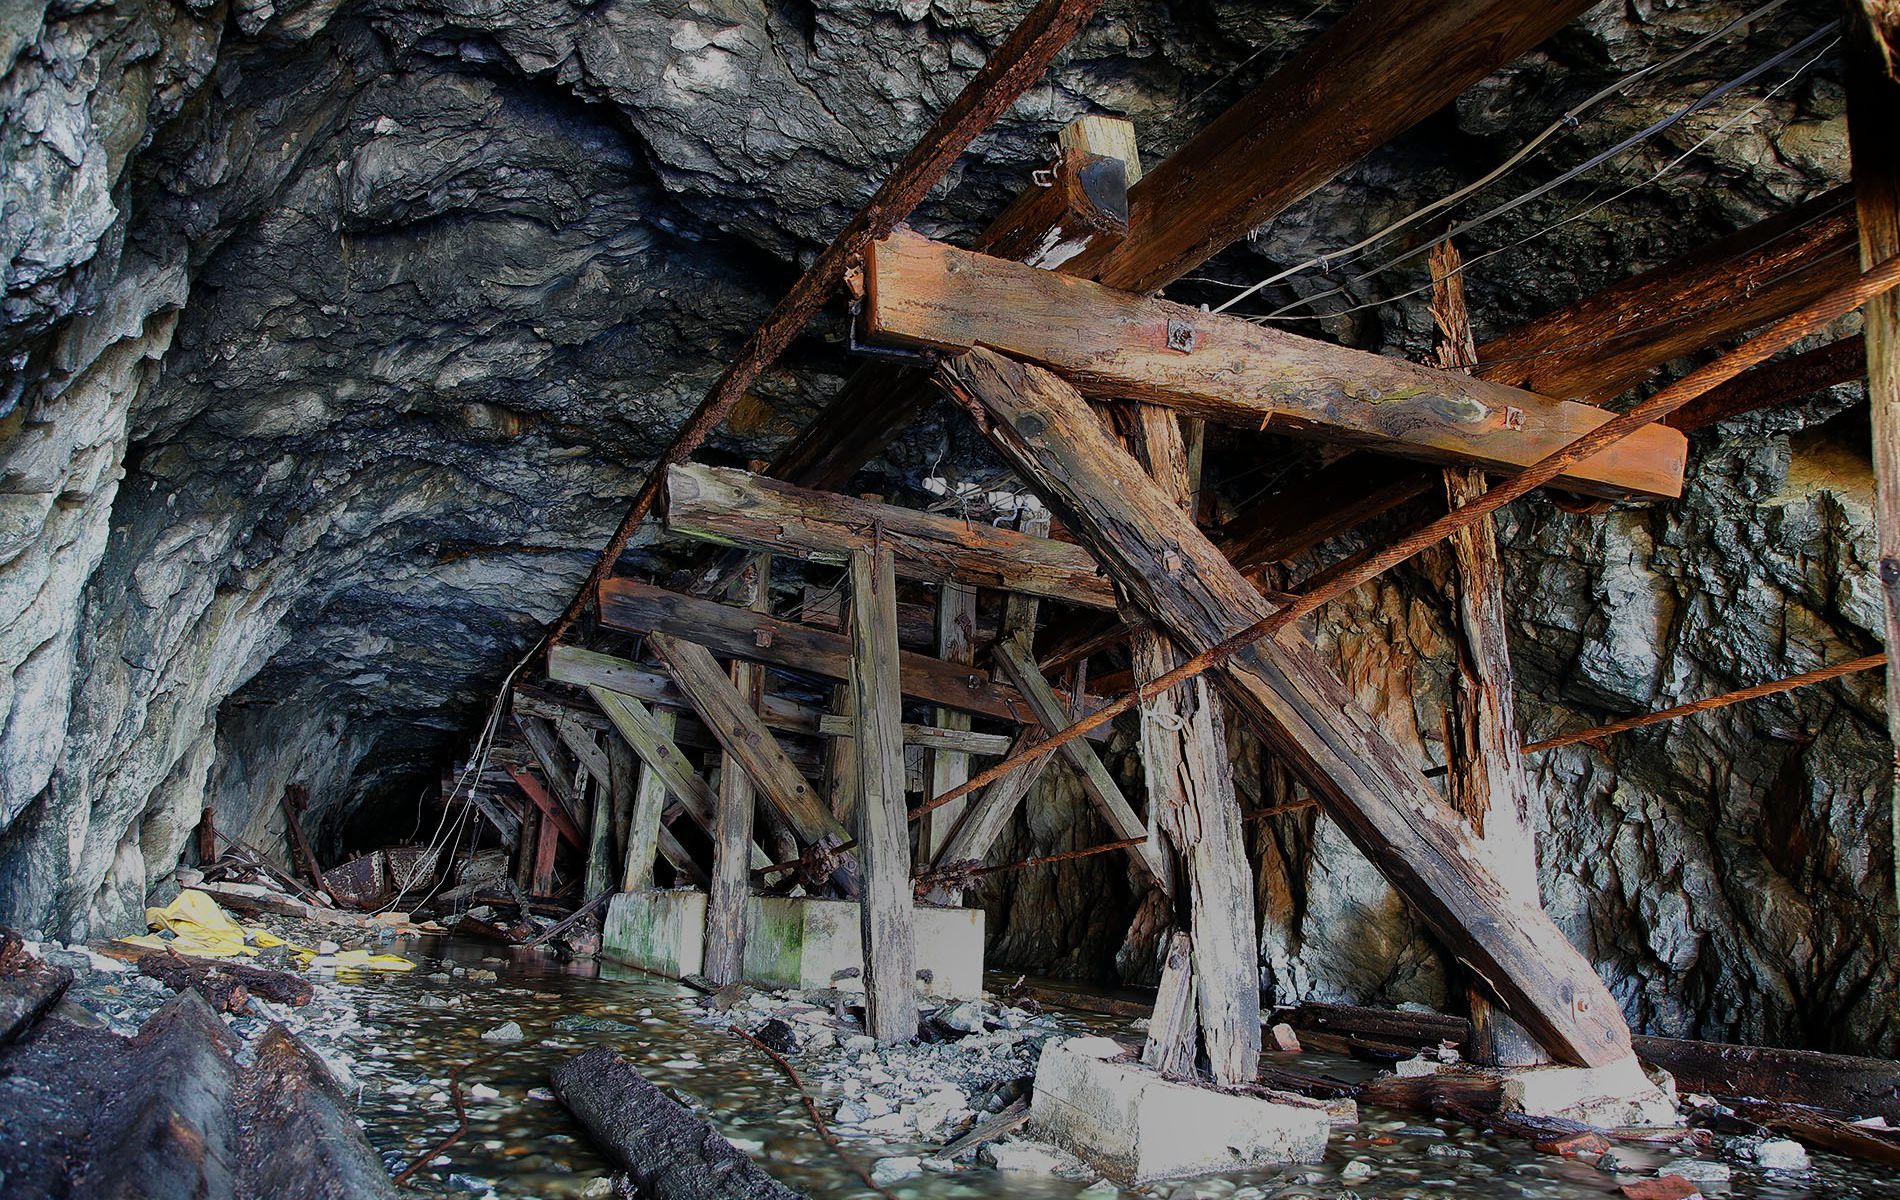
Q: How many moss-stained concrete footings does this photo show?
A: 2